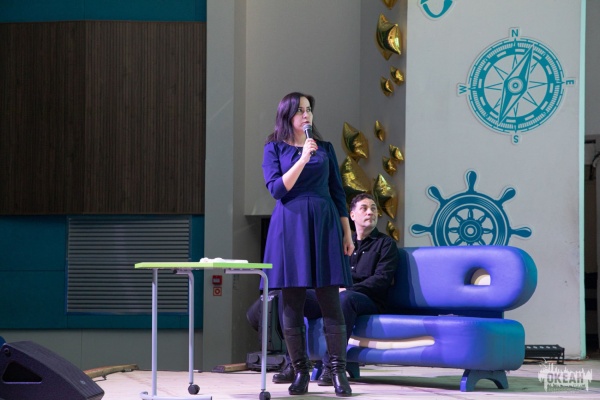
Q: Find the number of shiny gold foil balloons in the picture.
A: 11